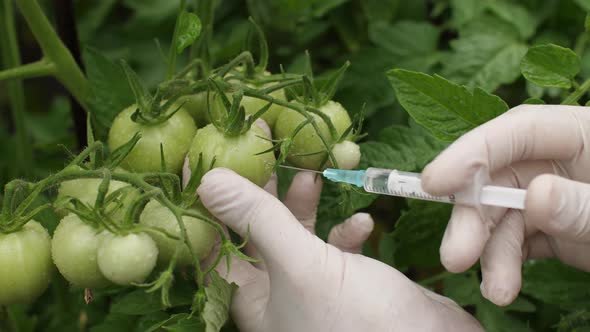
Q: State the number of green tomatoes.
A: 11